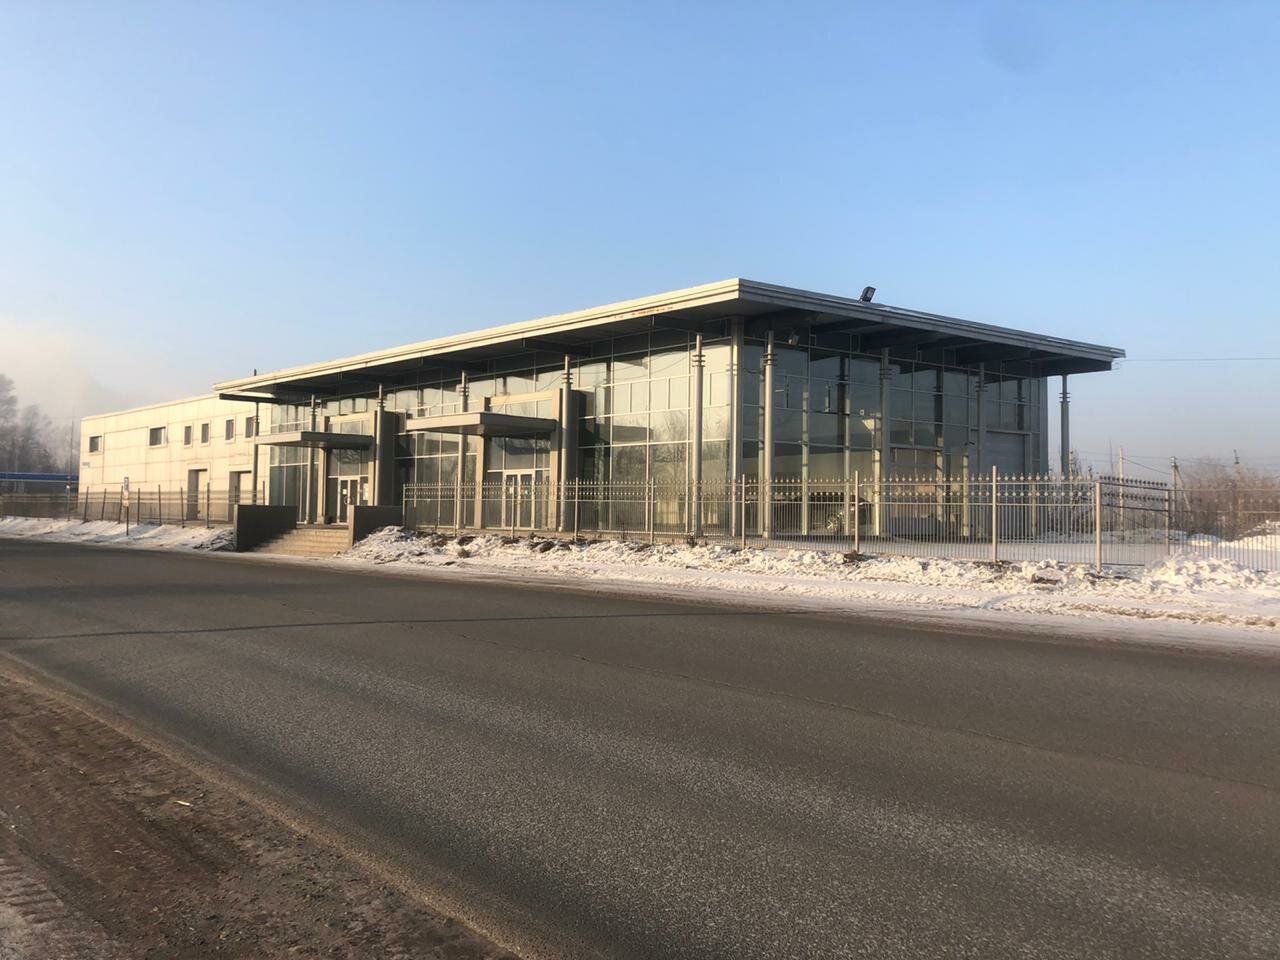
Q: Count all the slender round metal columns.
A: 10